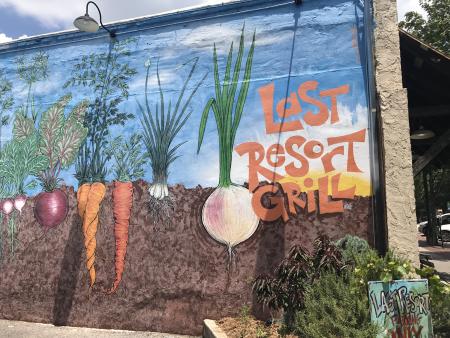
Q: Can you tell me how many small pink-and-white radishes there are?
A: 2